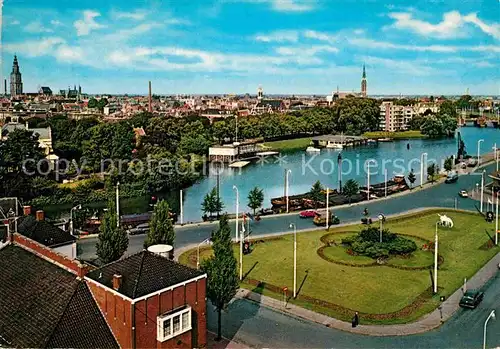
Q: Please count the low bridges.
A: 1